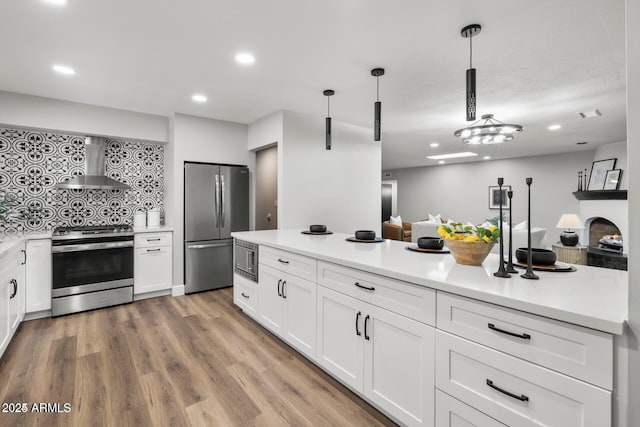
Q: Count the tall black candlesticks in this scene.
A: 3